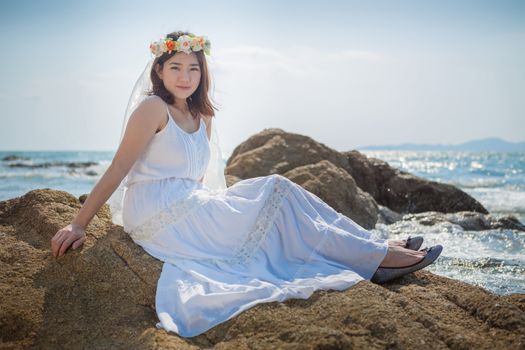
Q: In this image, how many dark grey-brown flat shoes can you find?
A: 2